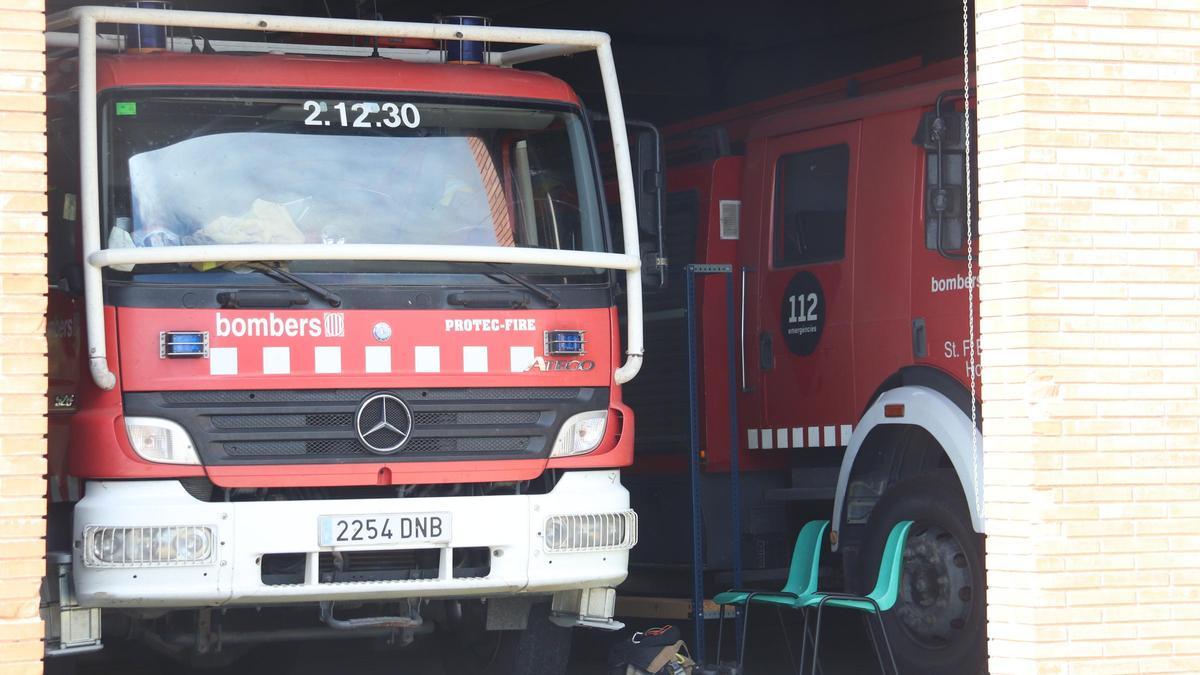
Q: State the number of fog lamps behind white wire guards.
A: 2